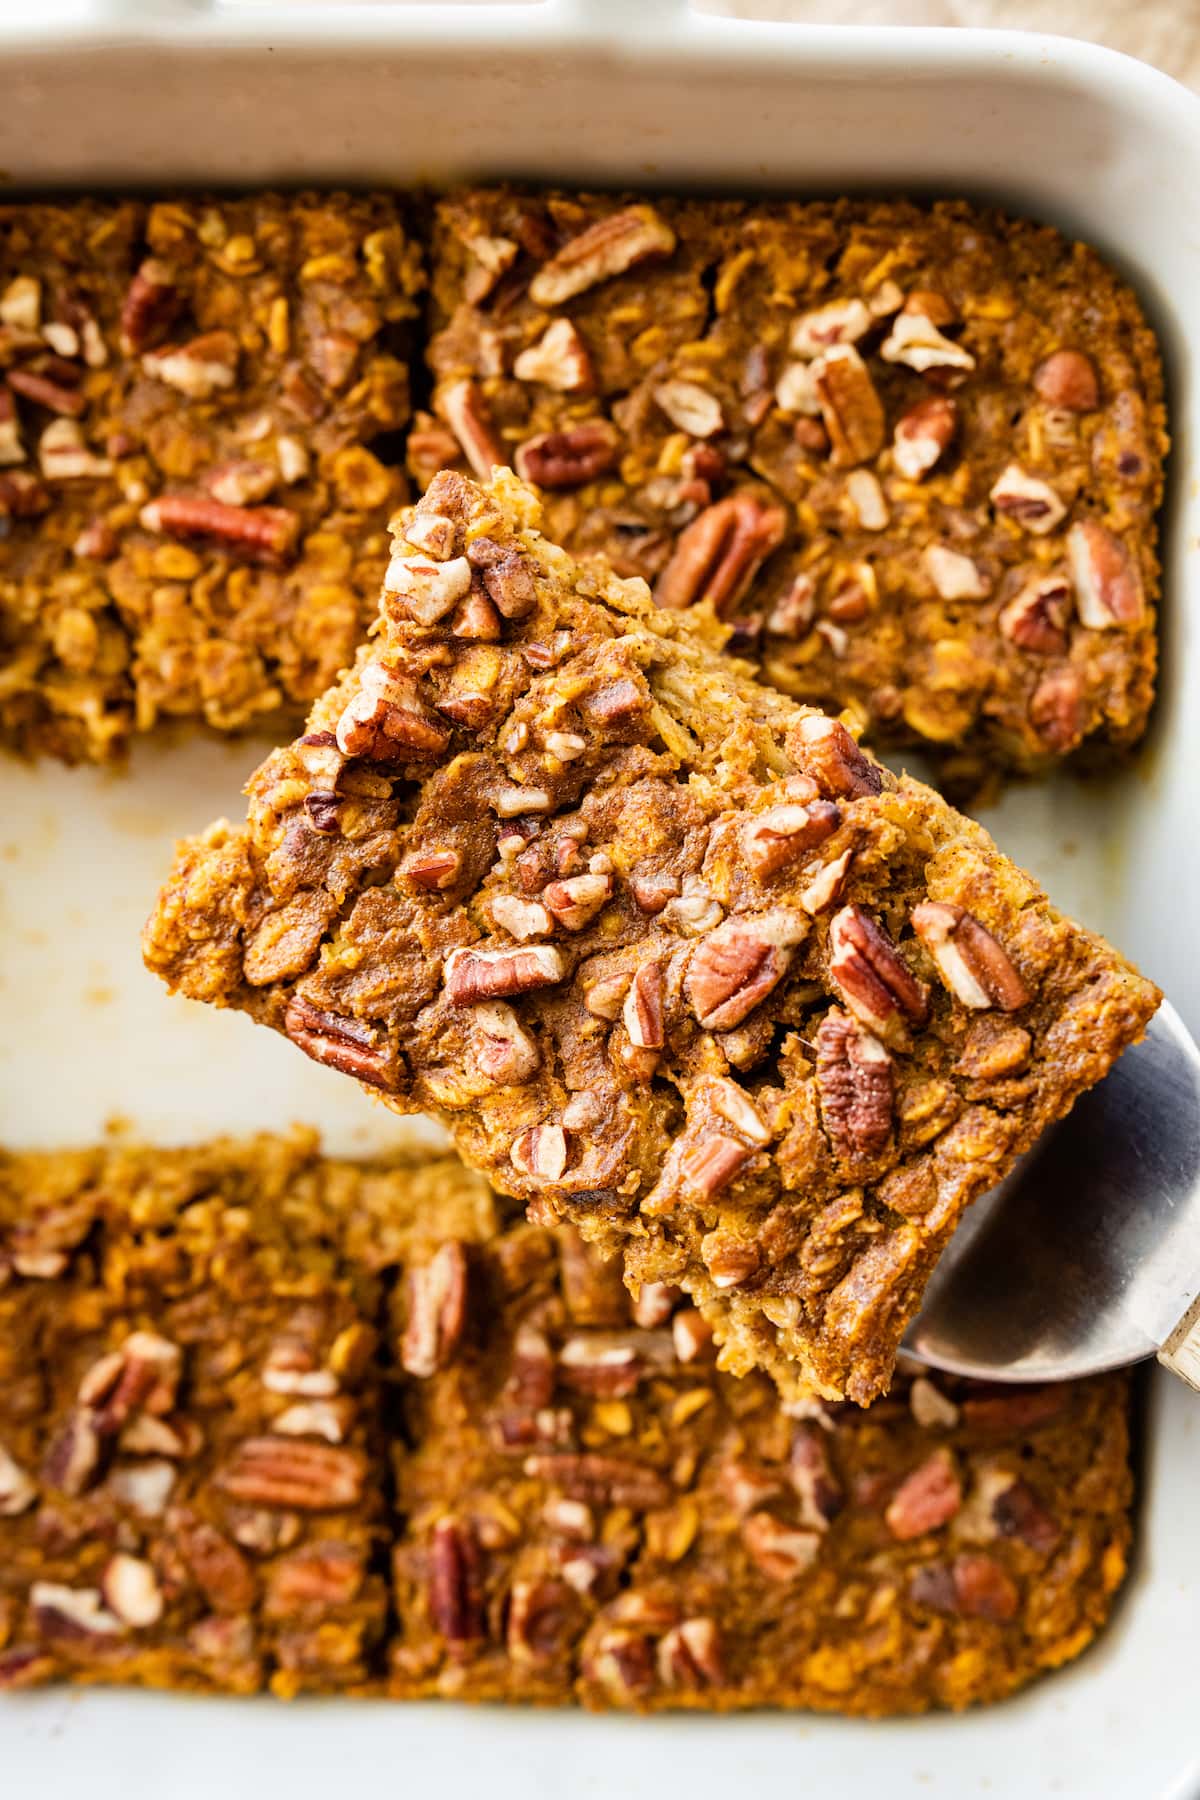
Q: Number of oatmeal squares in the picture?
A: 5